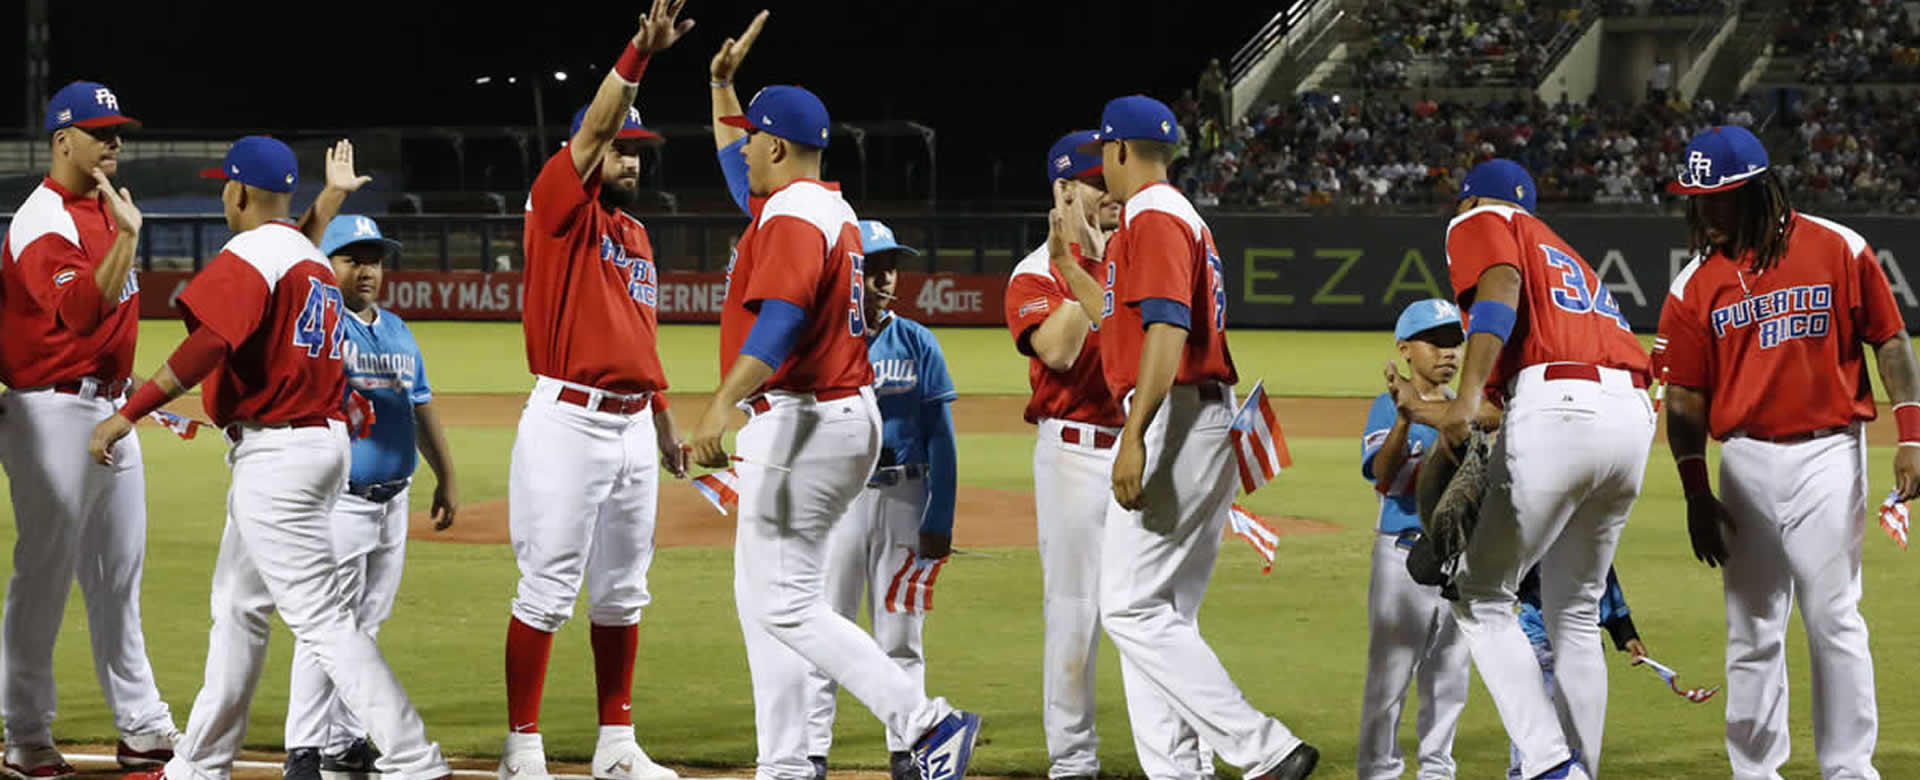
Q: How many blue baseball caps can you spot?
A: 11